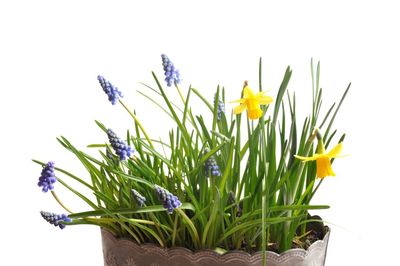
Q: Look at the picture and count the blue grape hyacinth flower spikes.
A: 9